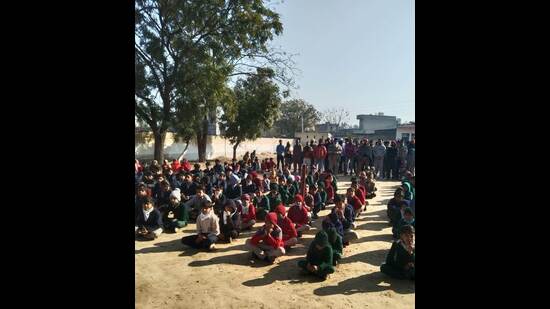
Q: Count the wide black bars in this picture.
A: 2